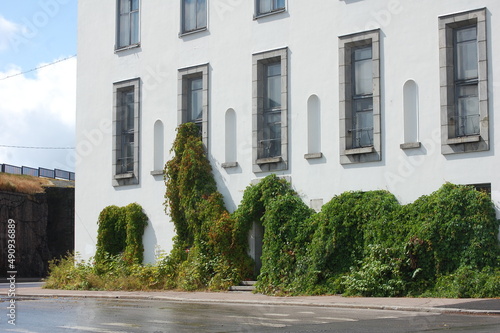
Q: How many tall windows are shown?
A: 5